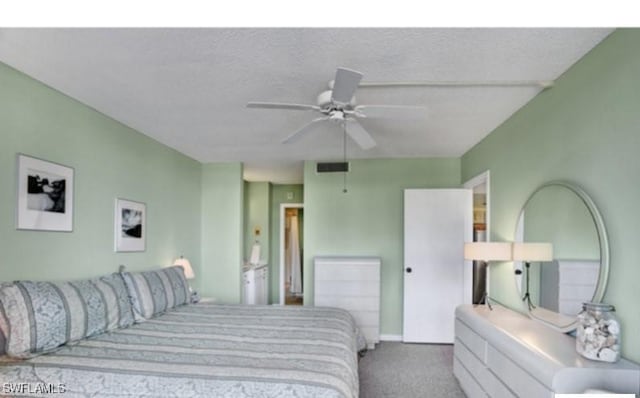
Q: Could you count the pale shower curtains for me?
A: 1